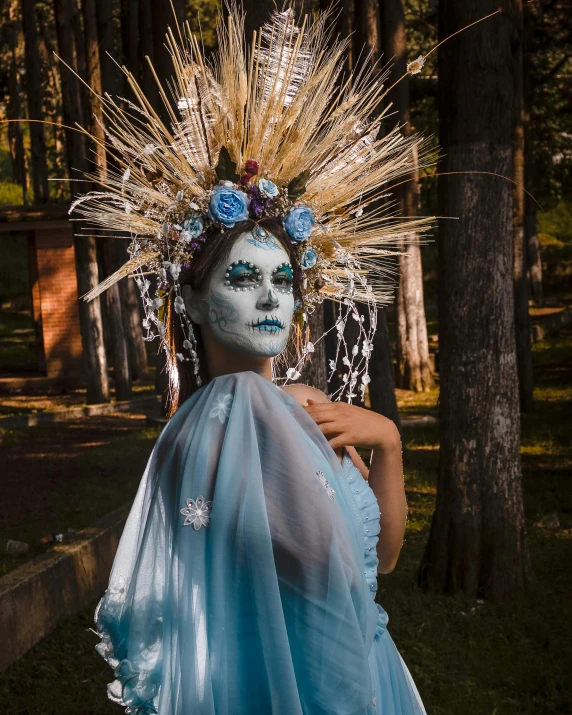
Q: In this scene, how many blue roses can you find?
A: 5